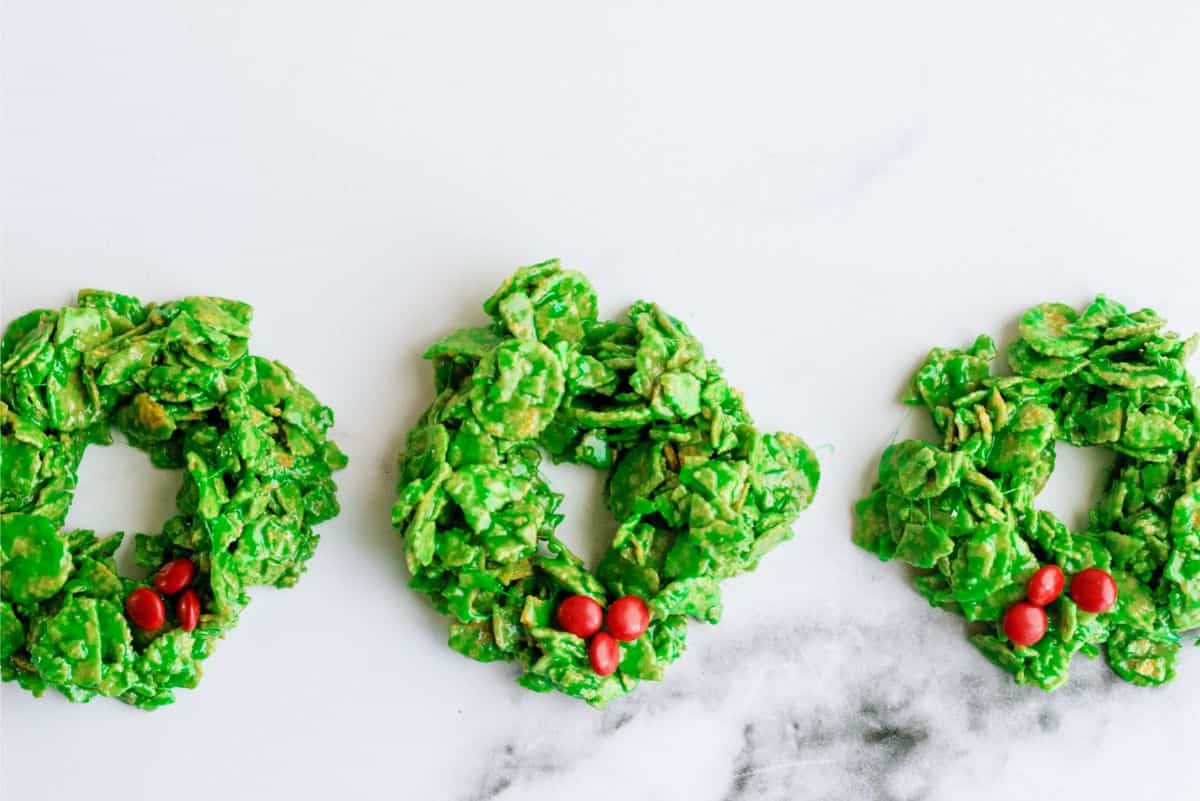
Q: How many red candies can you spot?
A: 9